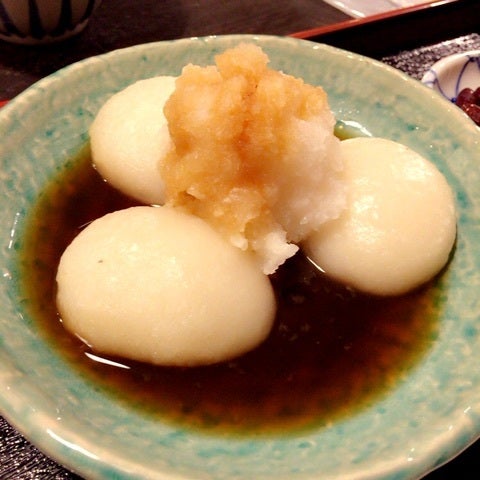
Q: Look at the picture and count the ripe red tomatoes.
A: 0